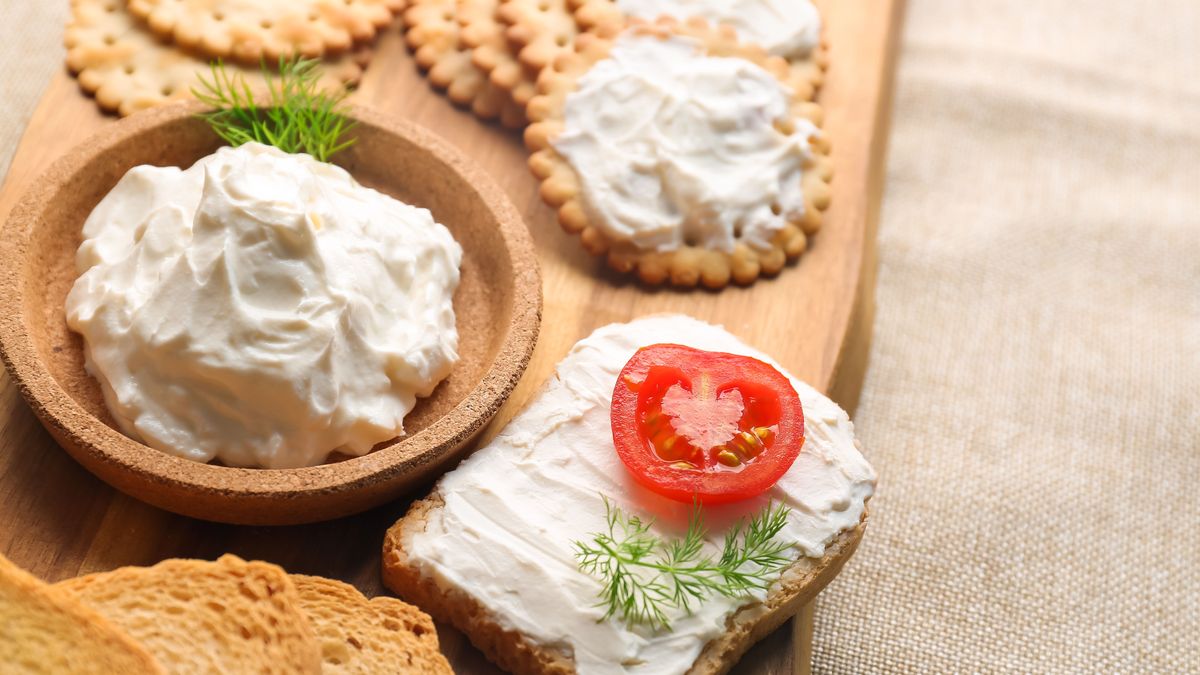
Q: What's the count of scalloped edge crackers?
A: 7